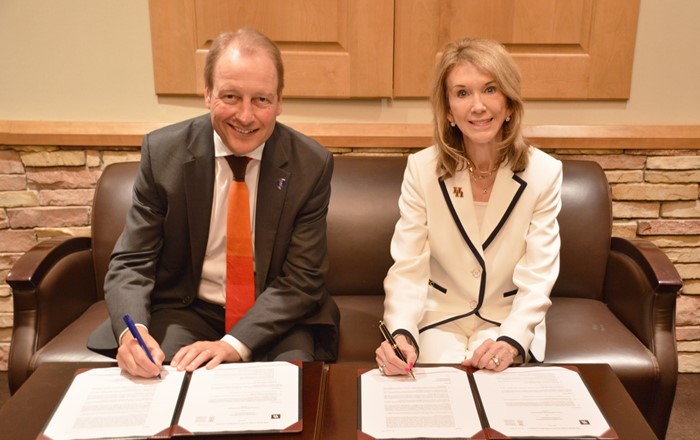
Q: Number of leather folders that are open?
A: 2